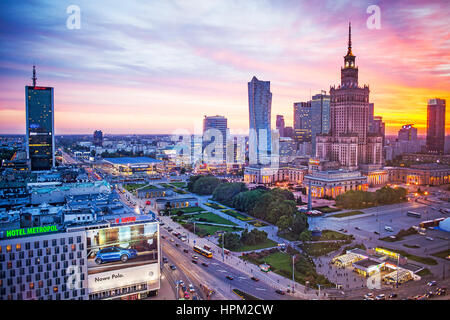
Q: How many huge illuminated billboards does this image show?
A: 1